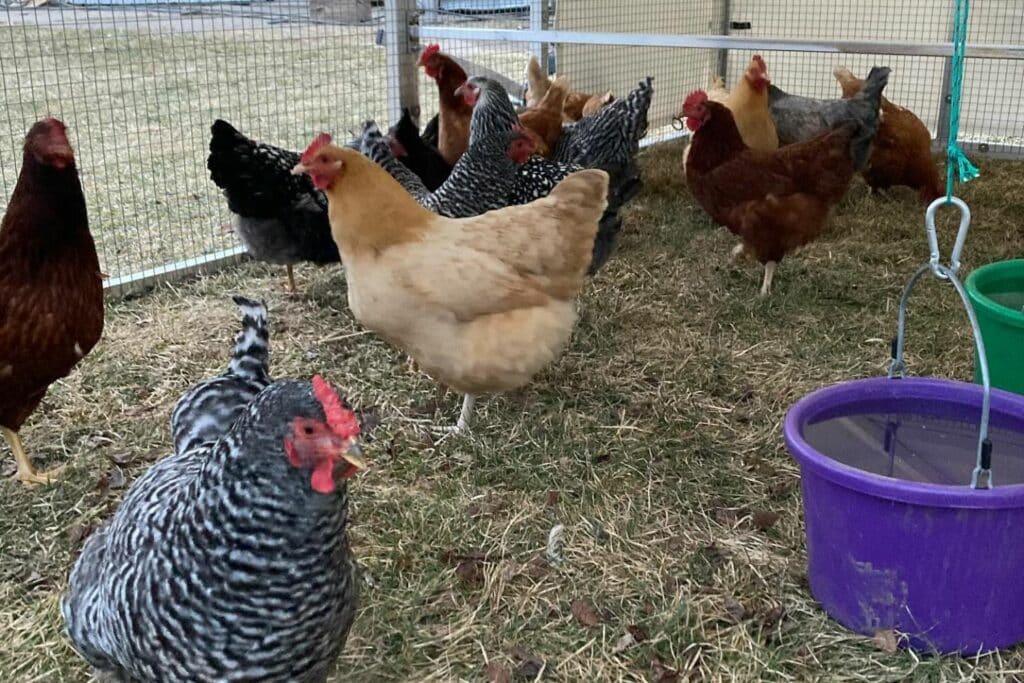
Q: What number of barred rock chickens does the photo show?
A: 3